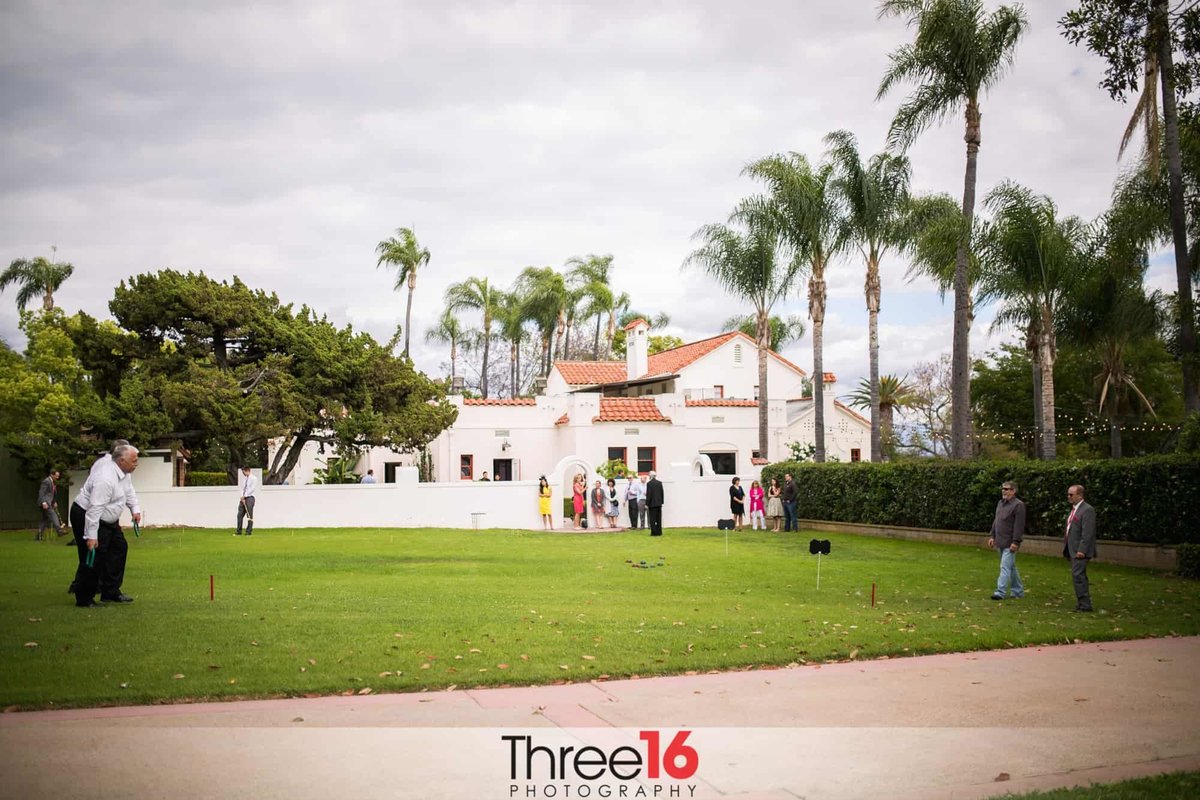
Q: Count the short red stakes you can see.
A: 2